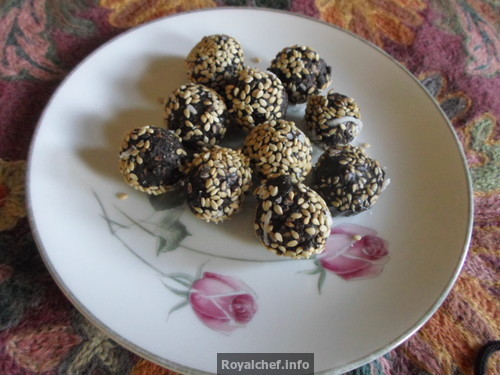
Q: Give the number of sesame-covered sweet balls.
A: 10